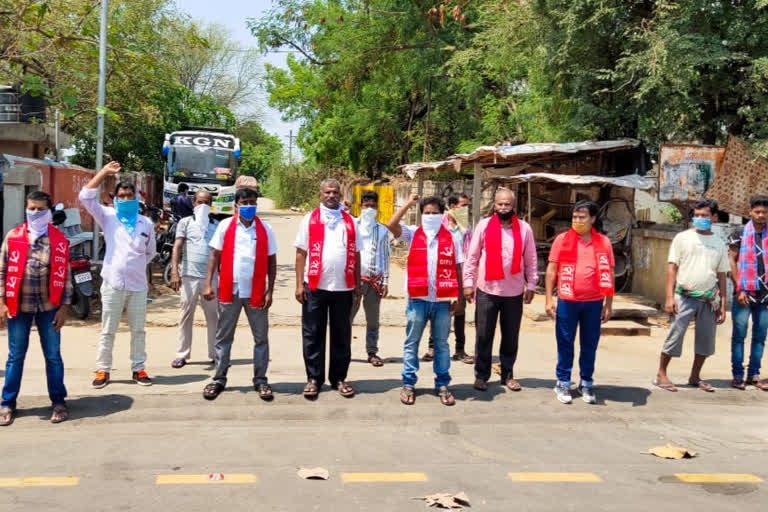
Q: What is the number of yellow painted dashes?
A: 5